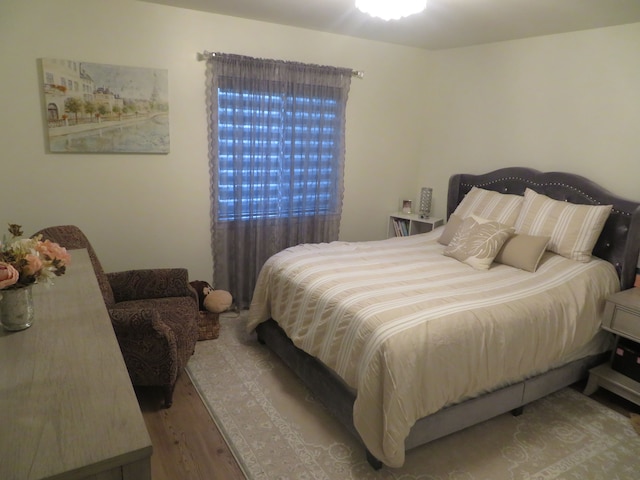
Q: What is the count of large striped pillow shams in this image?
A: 2